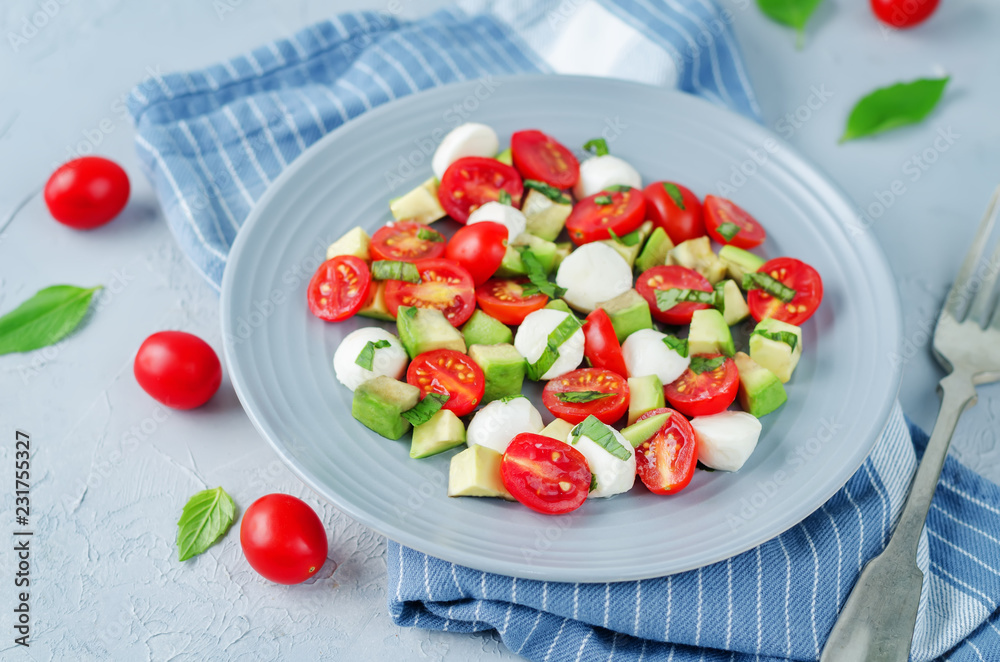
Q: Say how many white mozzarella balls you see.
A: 10